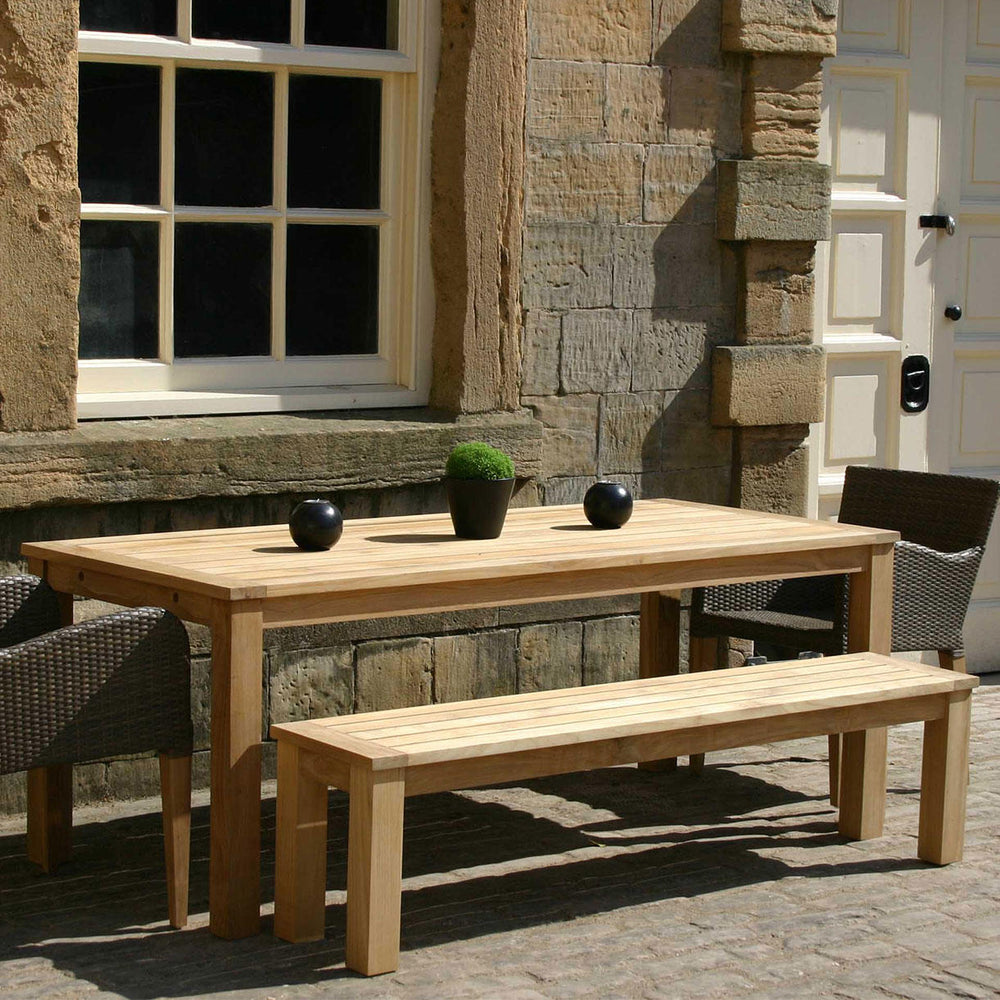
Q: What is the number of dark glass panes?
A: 9